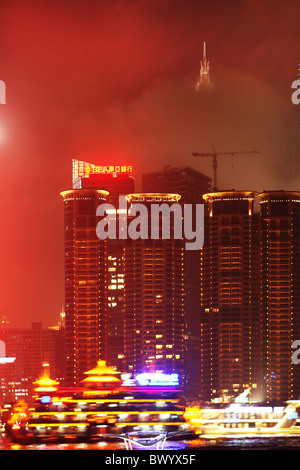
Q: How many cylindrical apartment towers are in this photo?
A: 4